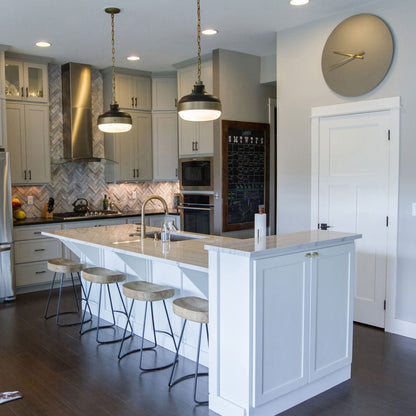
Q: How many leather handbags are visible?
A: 0